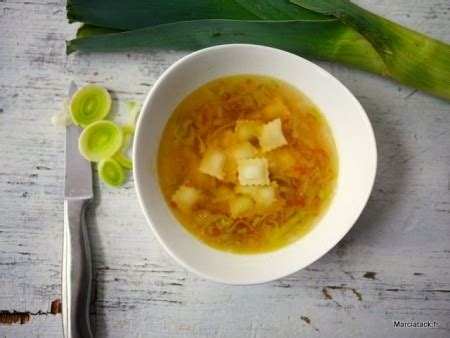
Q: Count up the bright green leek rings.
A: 3